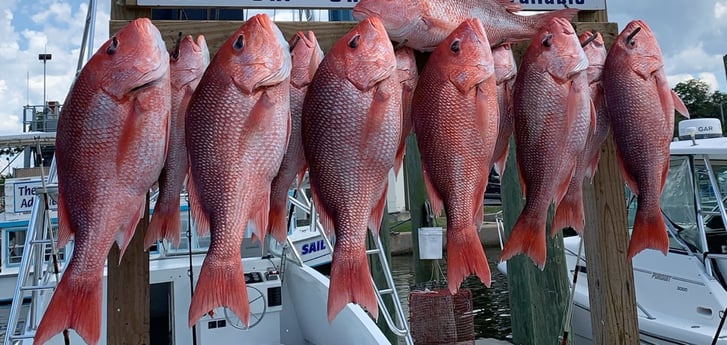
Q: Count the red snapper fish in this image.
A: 12